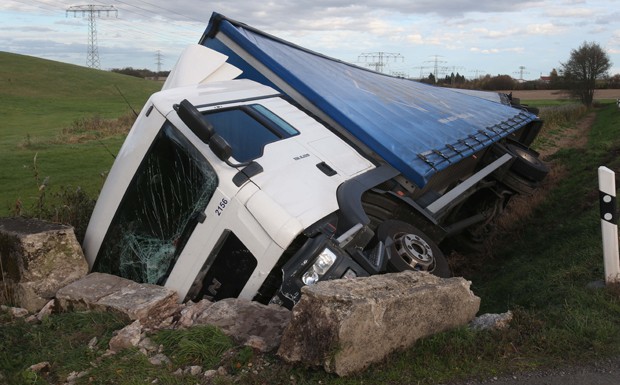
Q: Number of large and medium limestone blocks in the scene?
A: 4